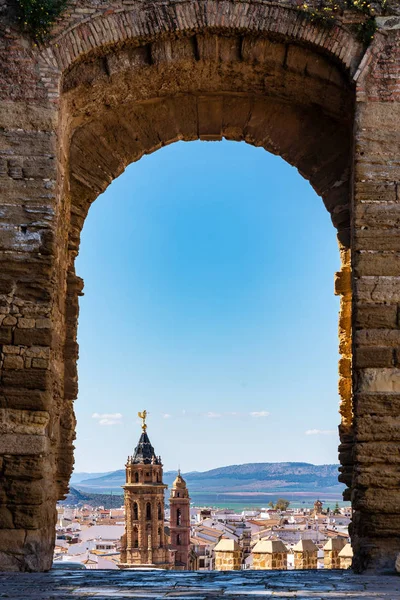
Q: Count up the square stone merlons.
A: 5